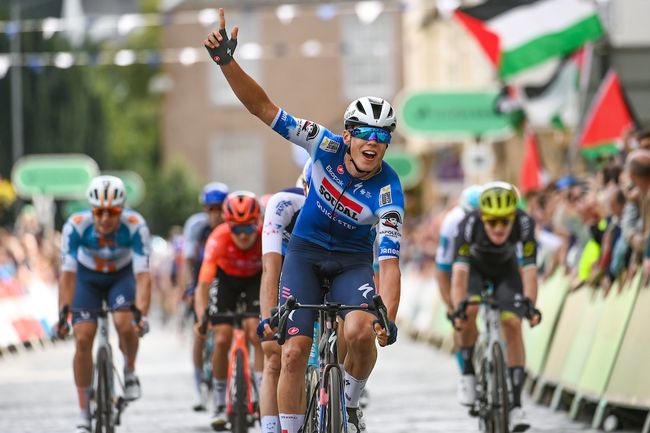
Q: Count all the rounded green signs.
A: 4